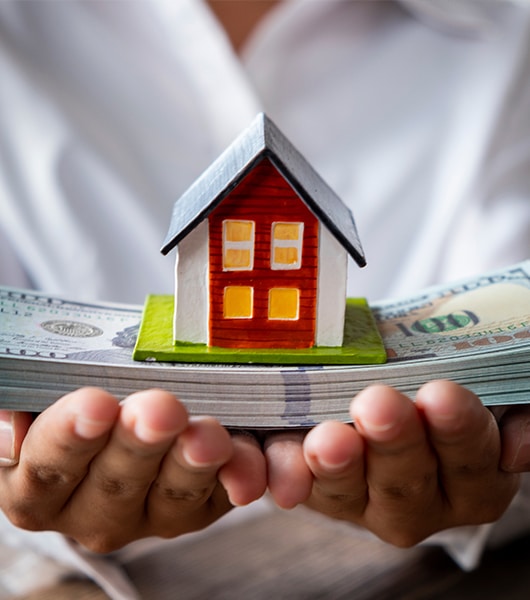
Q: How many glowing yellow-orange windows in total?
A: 4